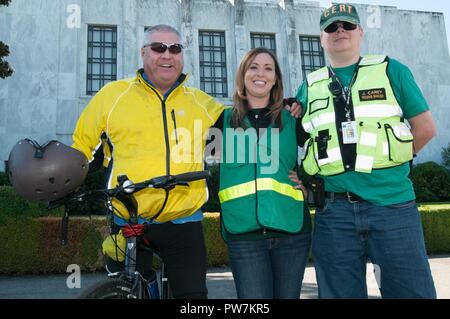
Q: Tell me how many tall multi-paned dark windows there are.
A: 4